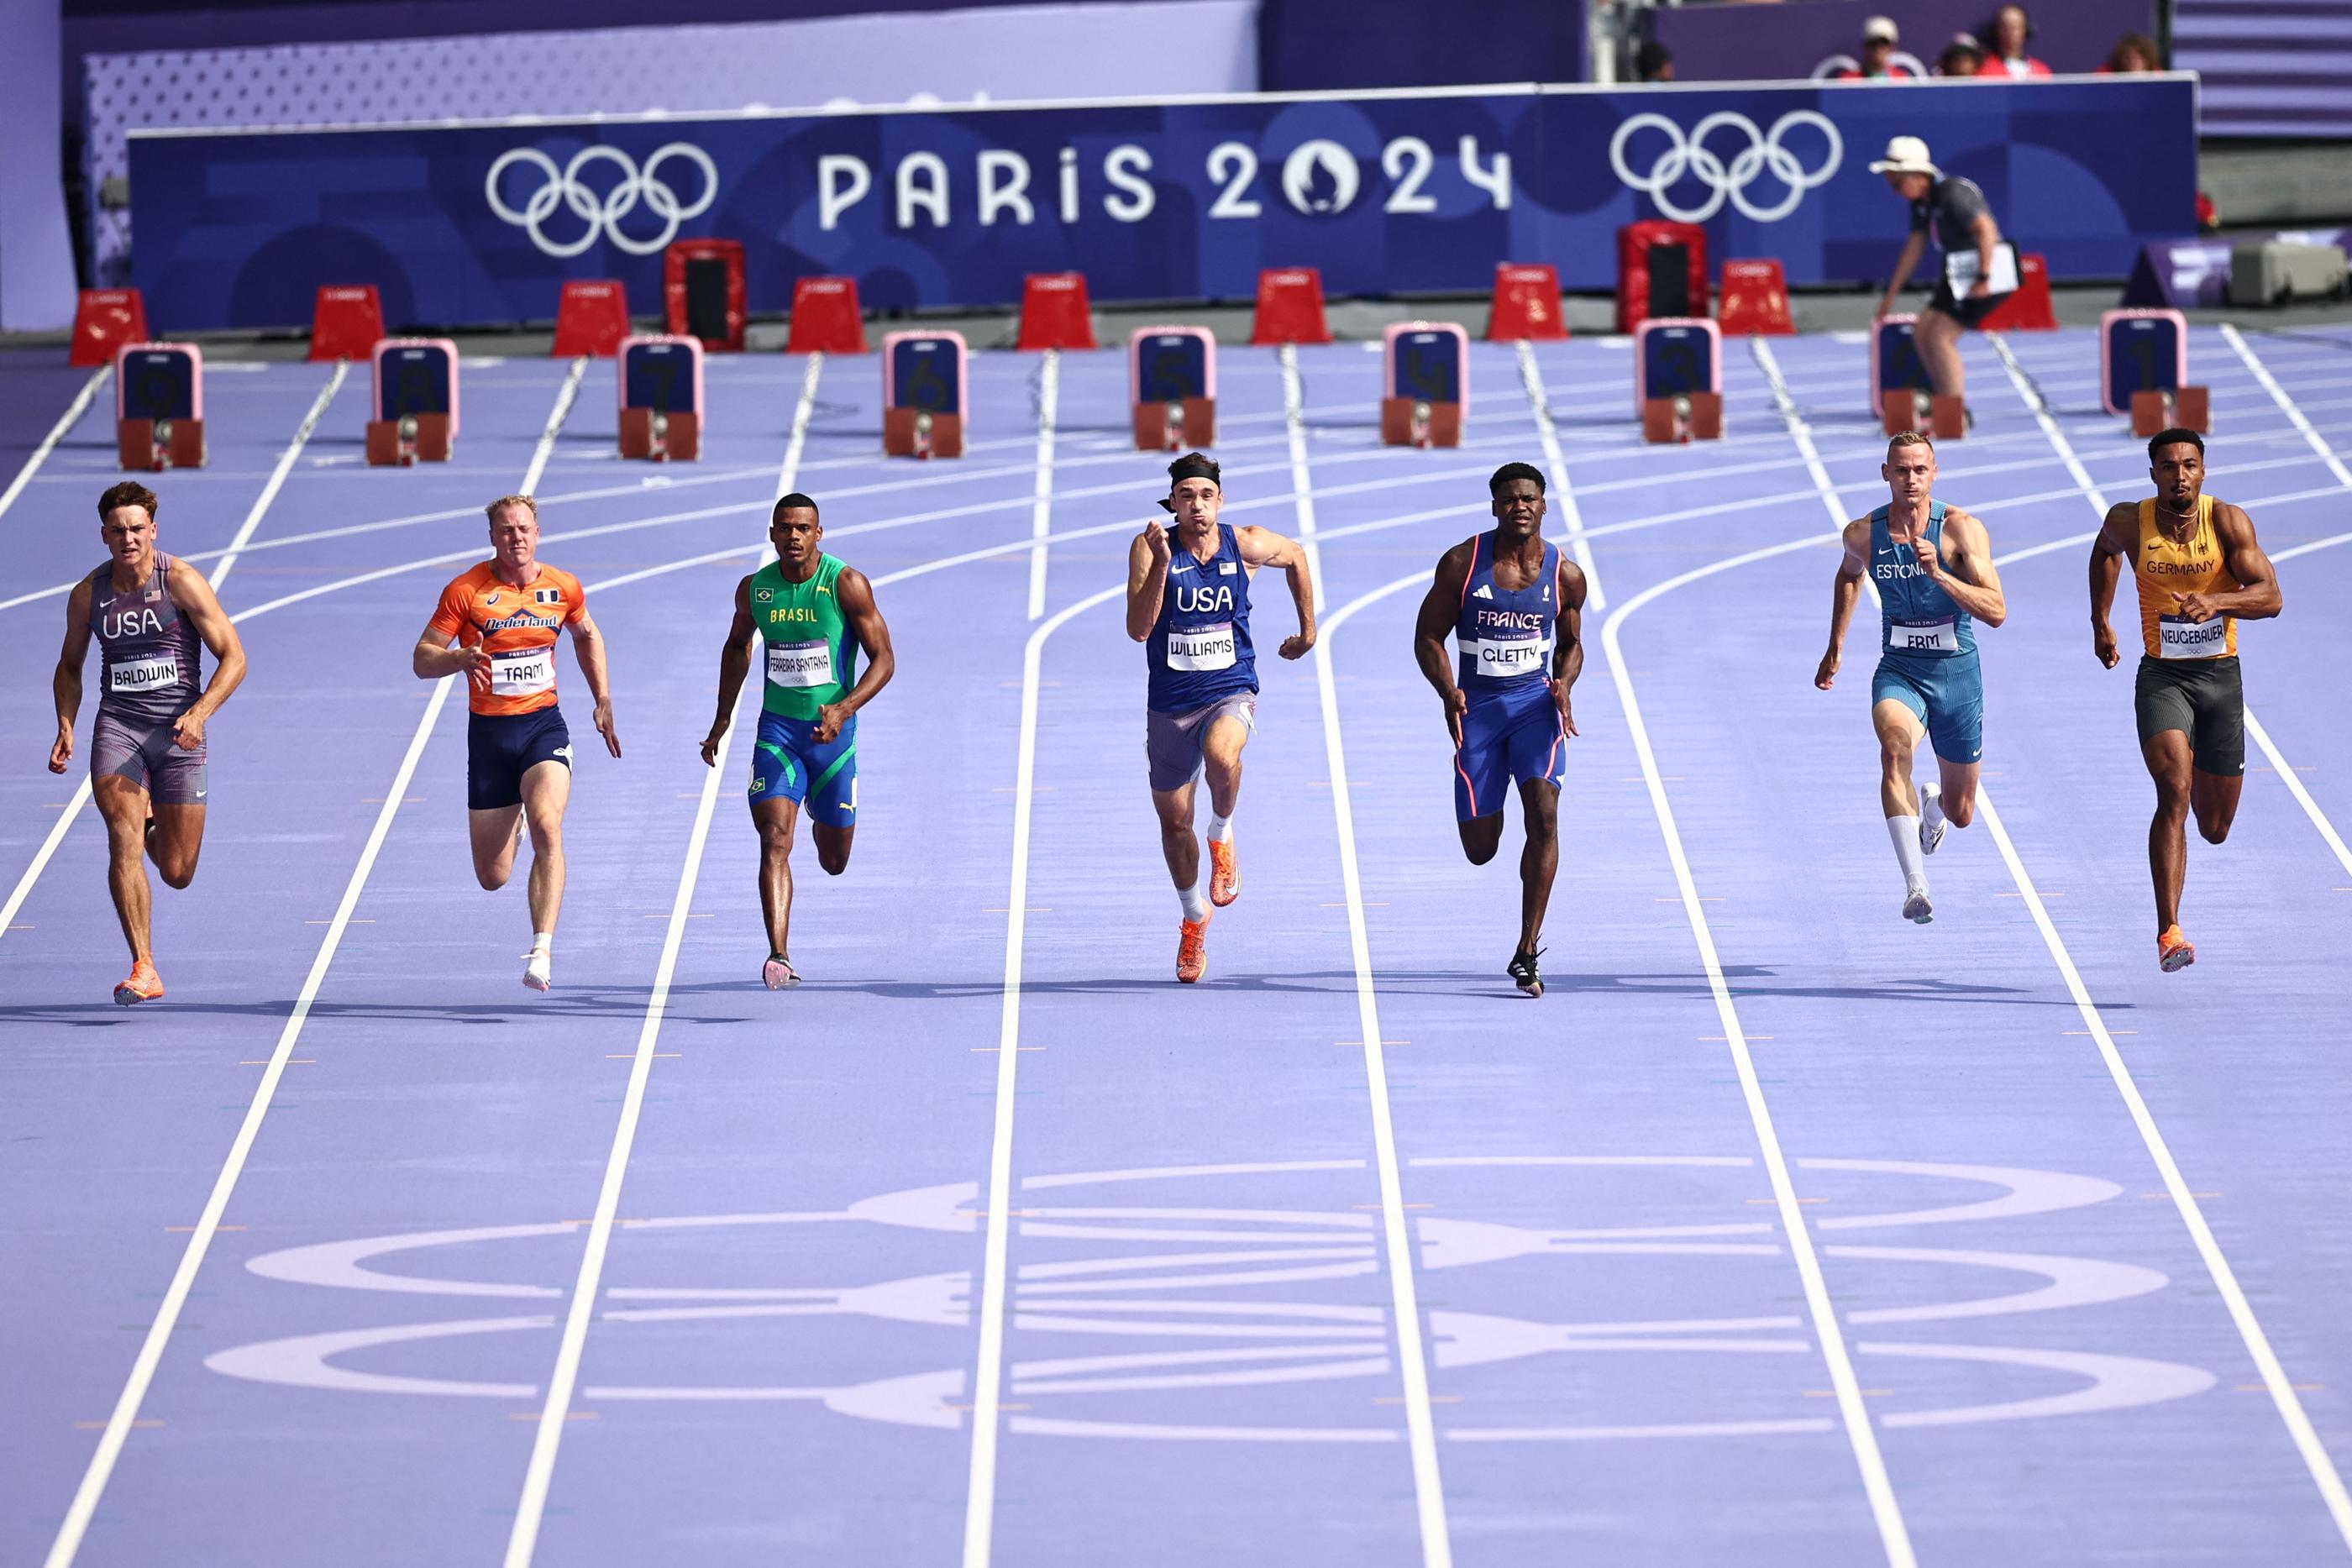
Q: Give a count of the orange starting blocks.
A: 9